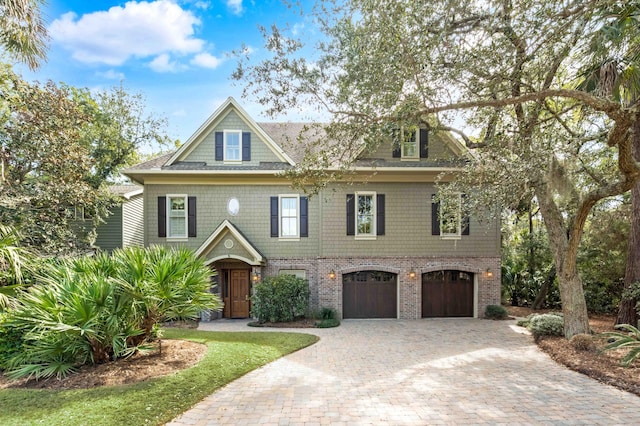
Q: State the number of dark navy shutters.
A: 12